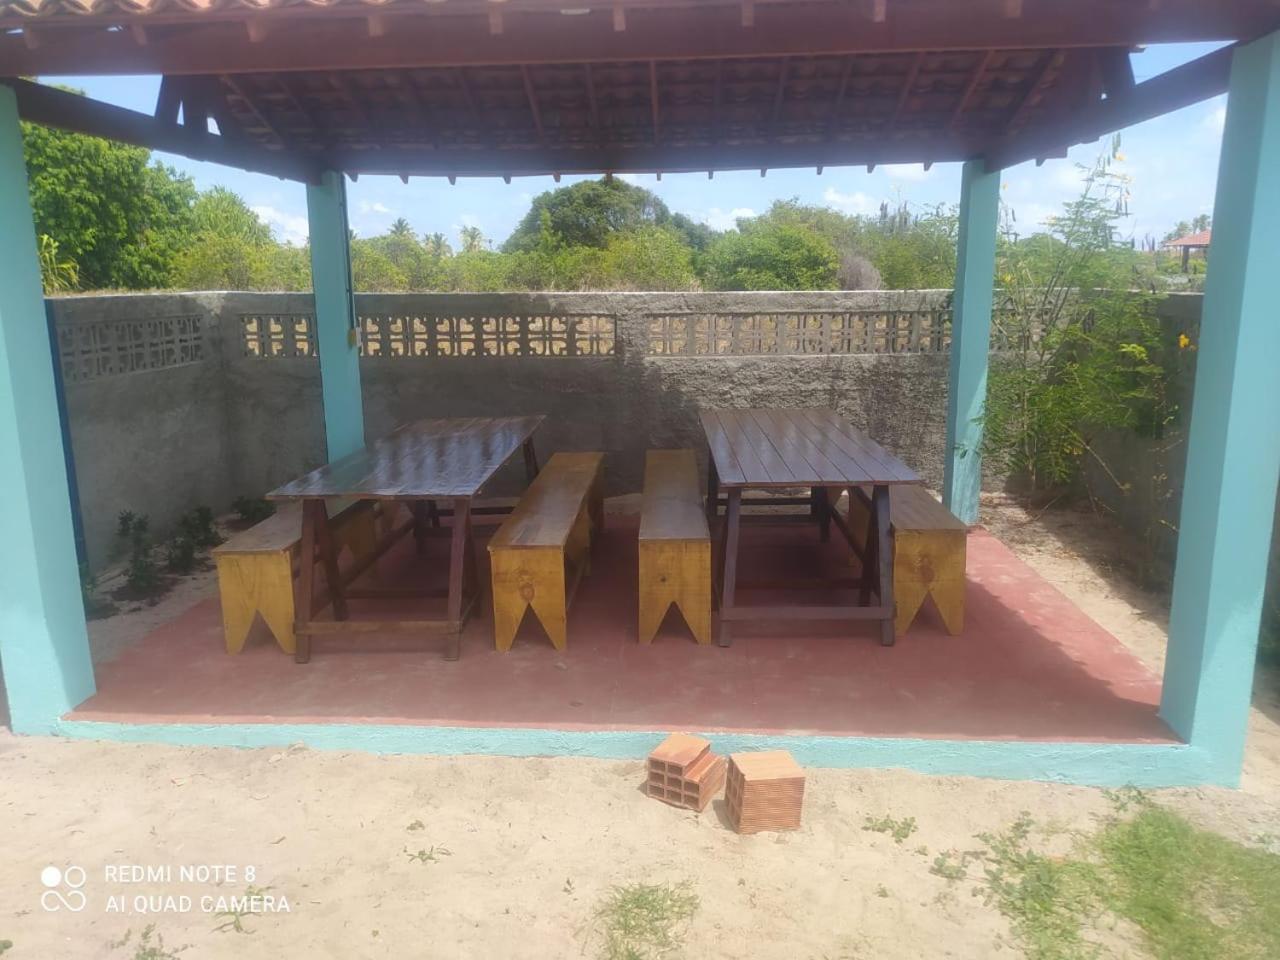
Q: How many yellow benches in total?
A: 4